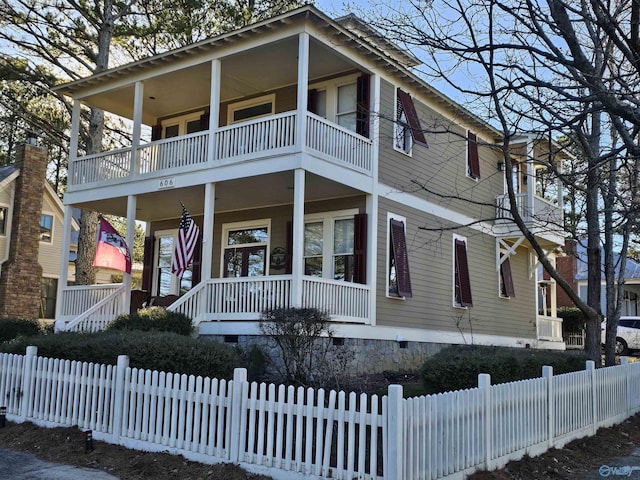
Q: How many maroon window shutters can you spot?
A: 13